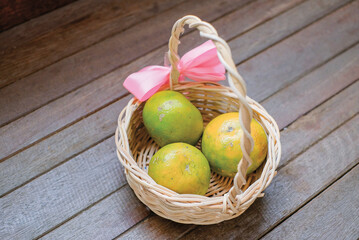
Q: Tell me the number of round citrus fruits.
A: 3